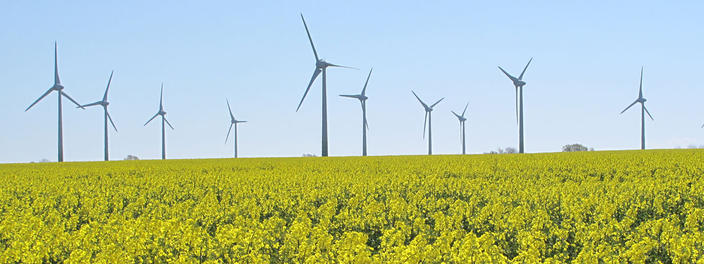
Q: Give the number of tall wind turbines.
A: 10